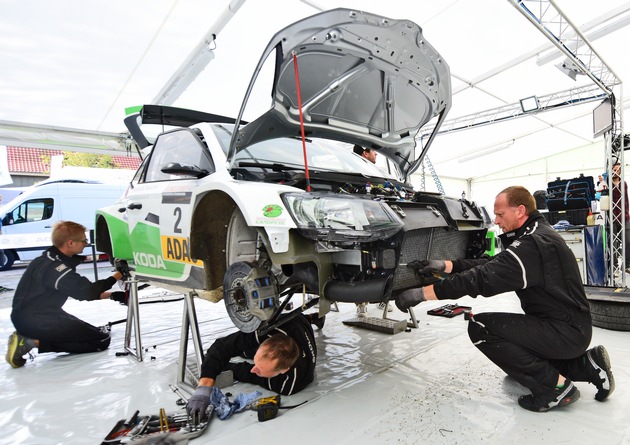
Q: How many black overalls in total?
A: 3